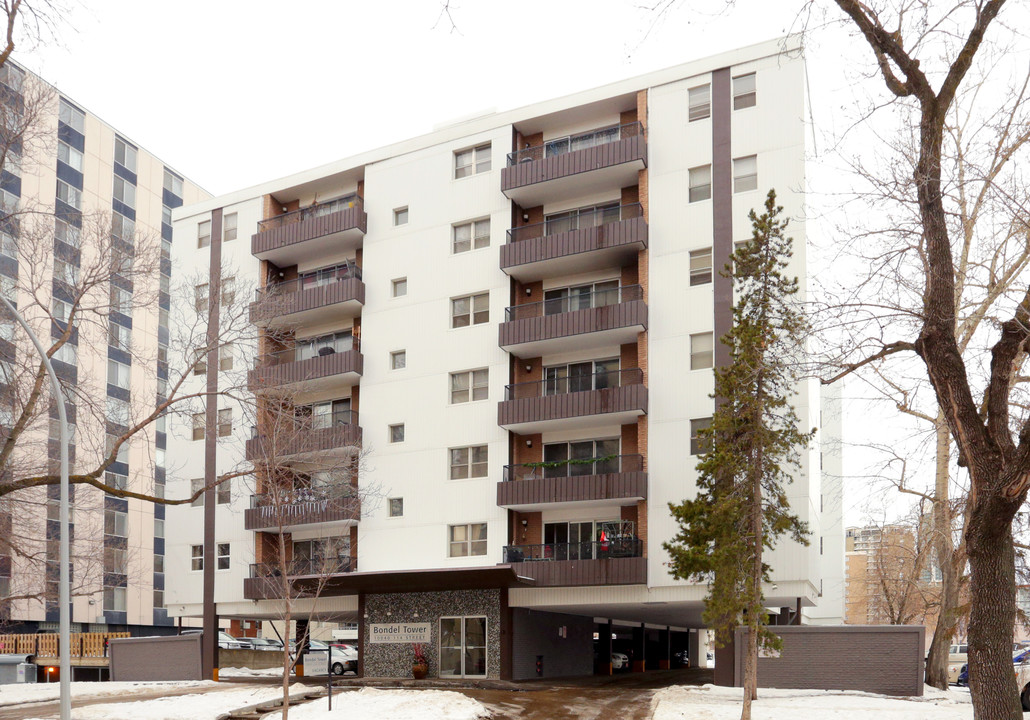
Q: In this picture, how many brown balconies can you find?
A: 12